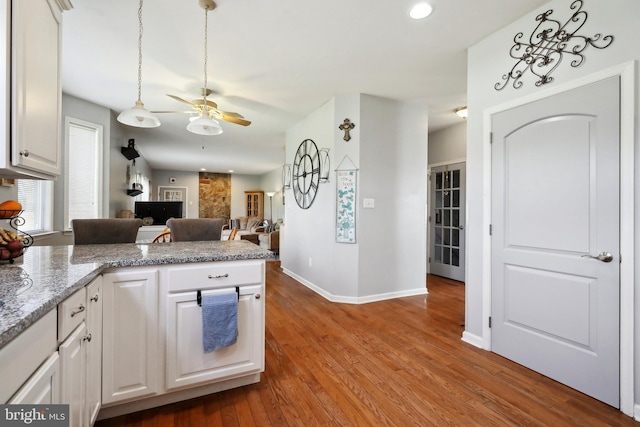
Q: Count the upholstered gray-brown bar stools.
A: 2